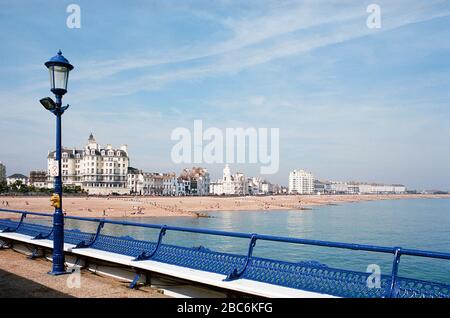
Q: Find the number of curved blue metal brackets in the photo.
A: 6